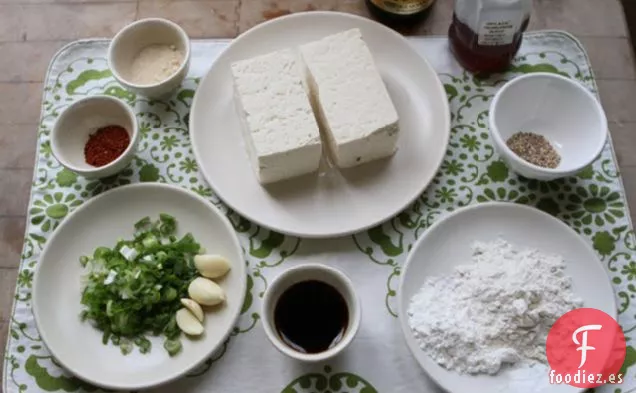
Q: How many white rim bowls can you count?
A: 4